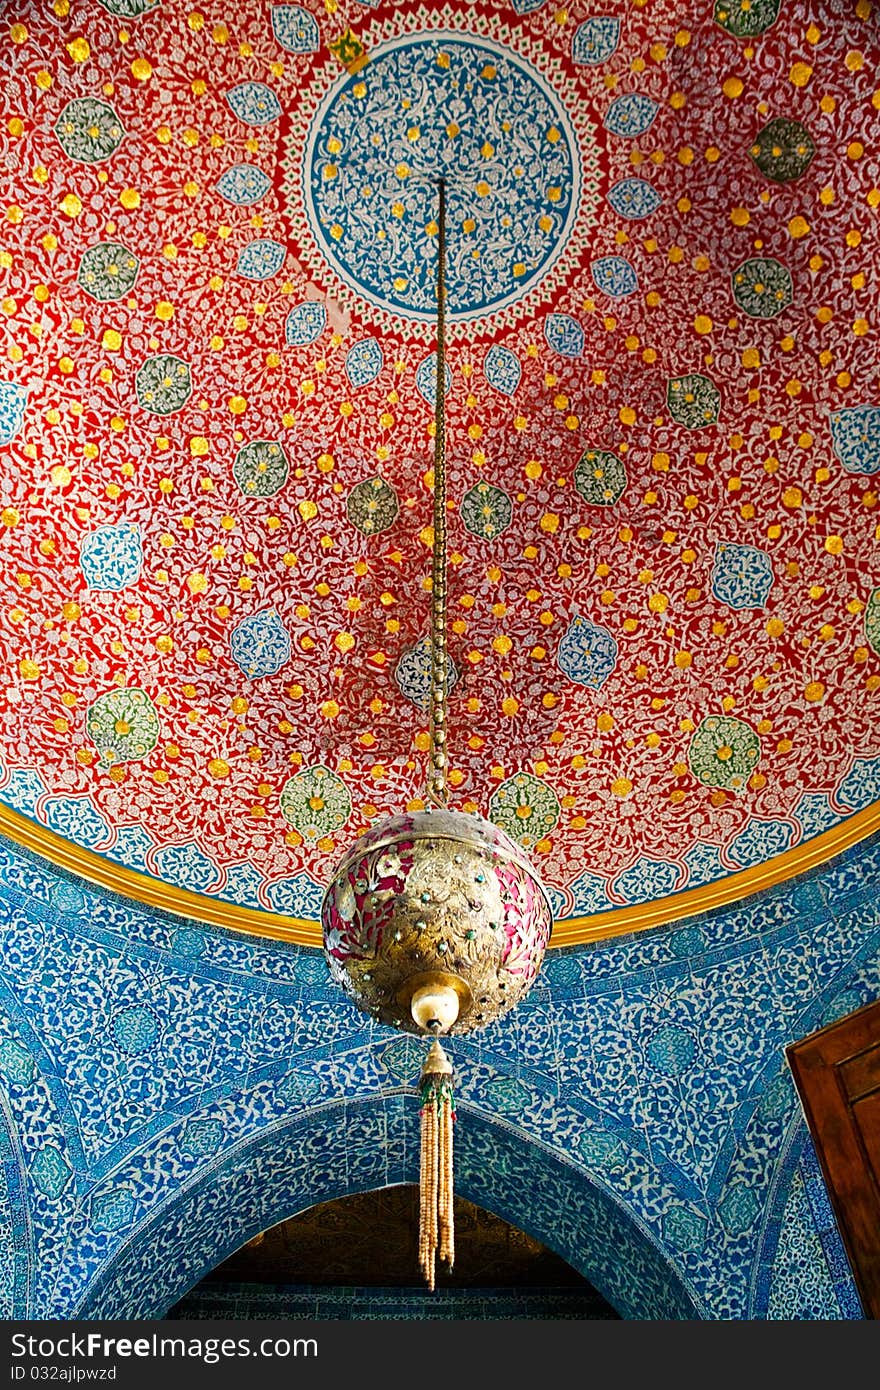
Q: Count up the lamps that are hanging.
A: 1